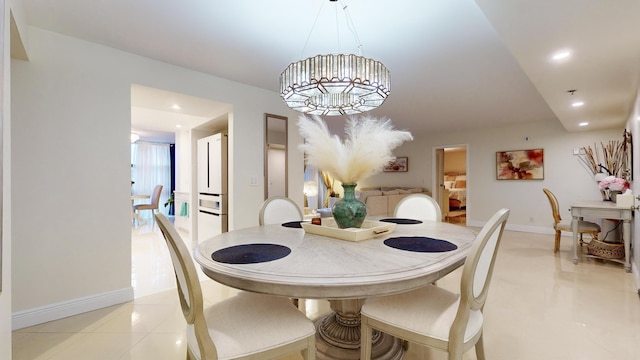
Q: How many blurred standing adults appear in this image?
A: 0